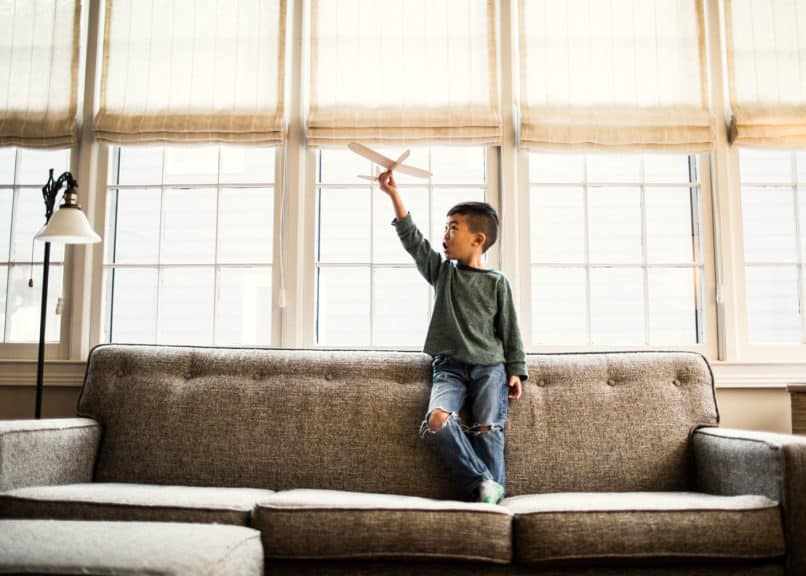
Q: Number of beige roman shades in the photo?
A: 5